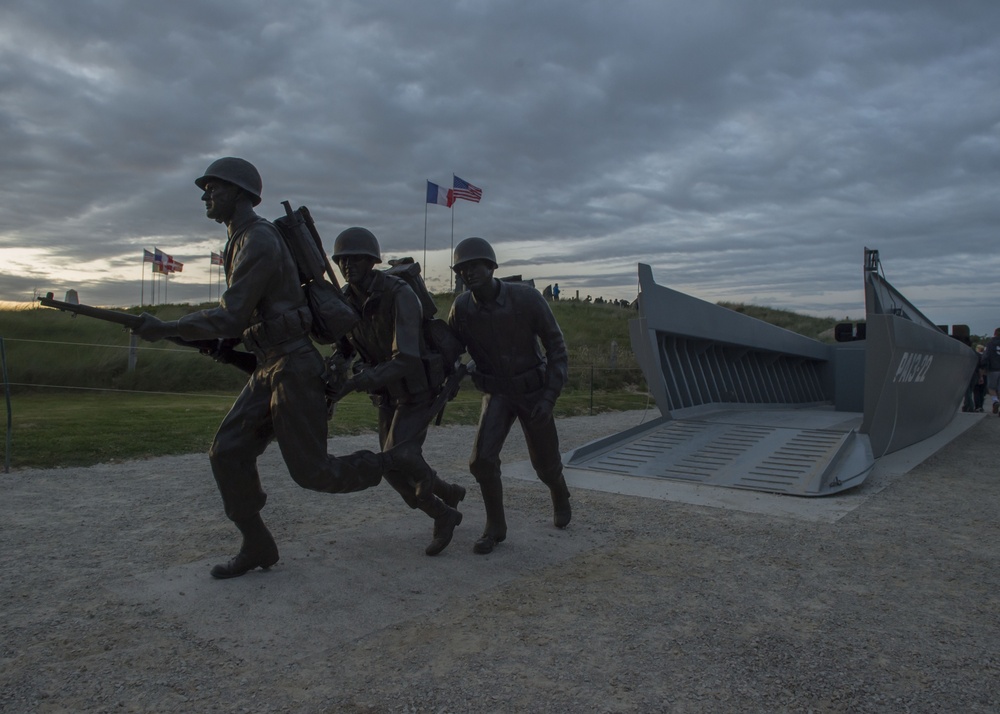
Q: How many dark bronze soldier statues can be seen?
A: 3